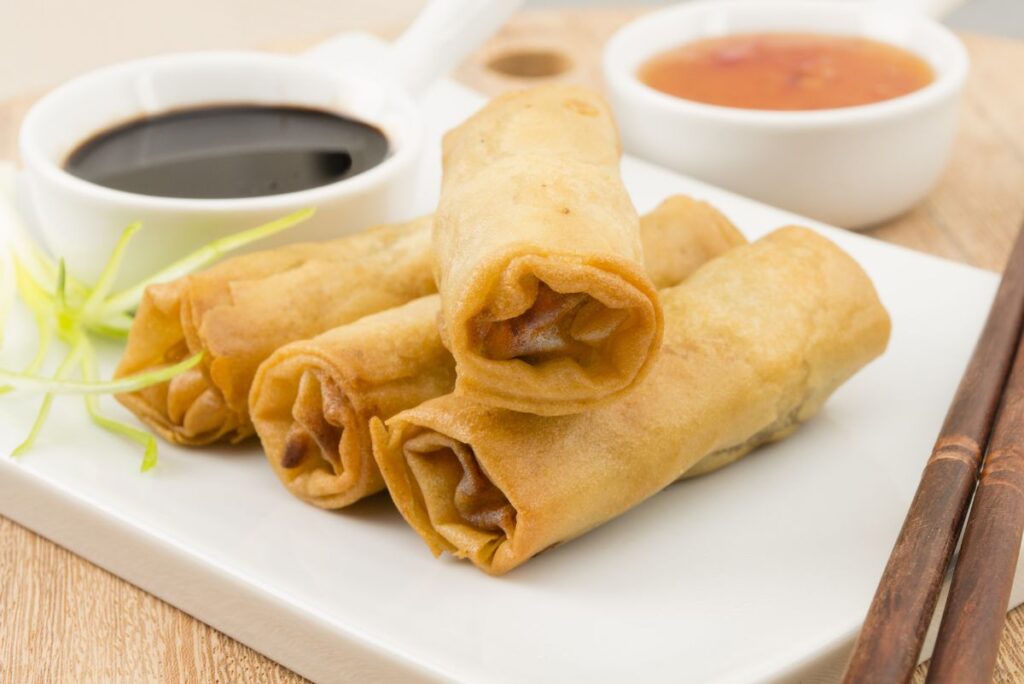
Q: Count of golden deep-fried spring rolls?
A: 4